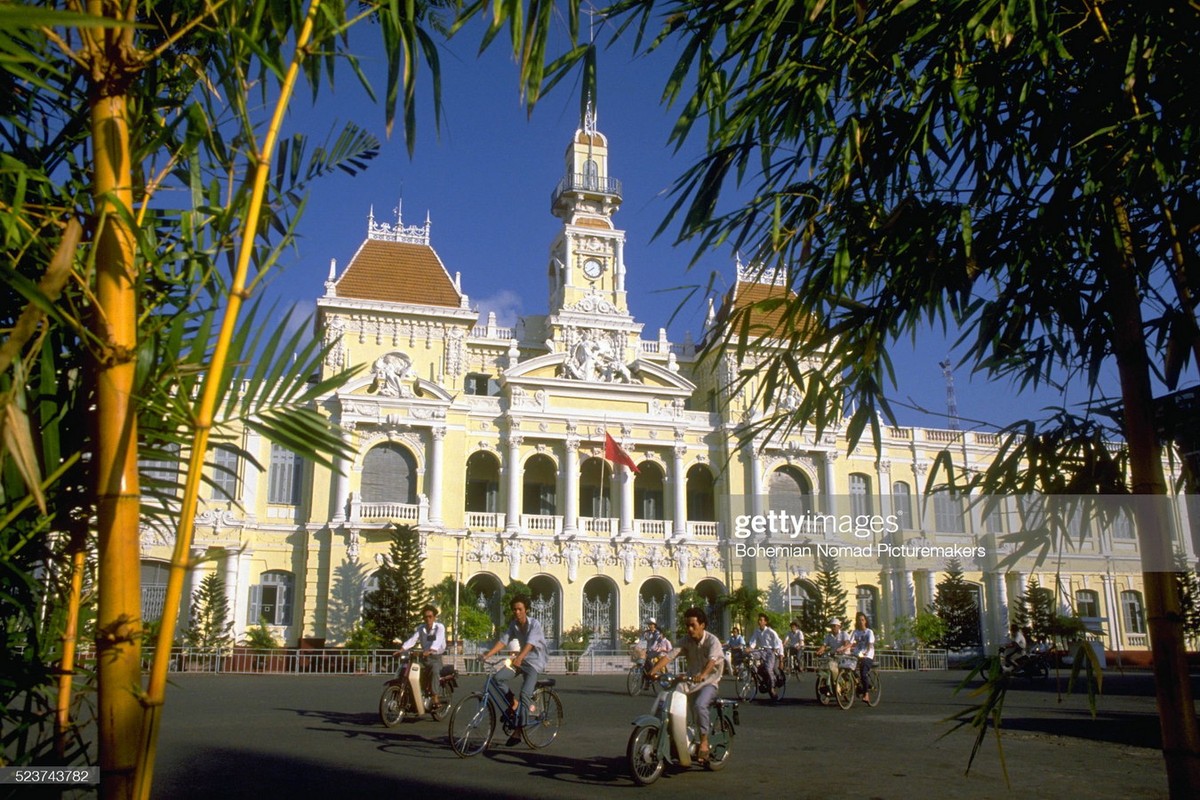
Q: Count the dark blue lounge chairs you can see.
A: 0